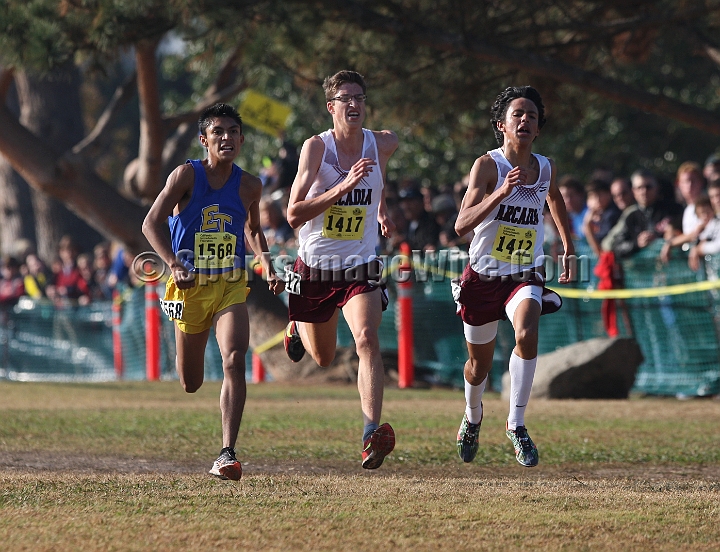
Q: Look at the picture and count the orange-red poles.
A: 4